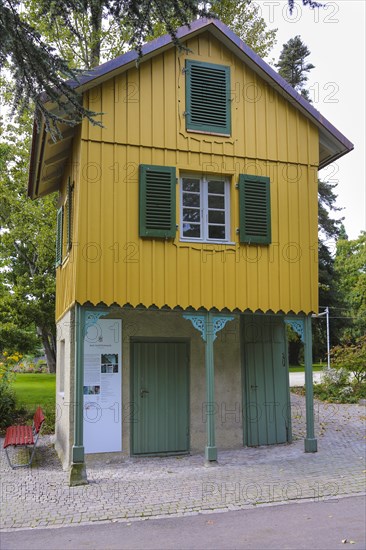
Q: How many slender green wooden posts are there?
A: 3